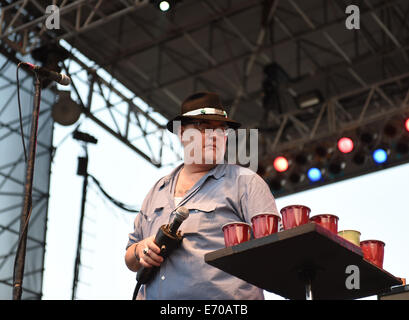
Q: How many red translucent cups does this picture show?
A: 5